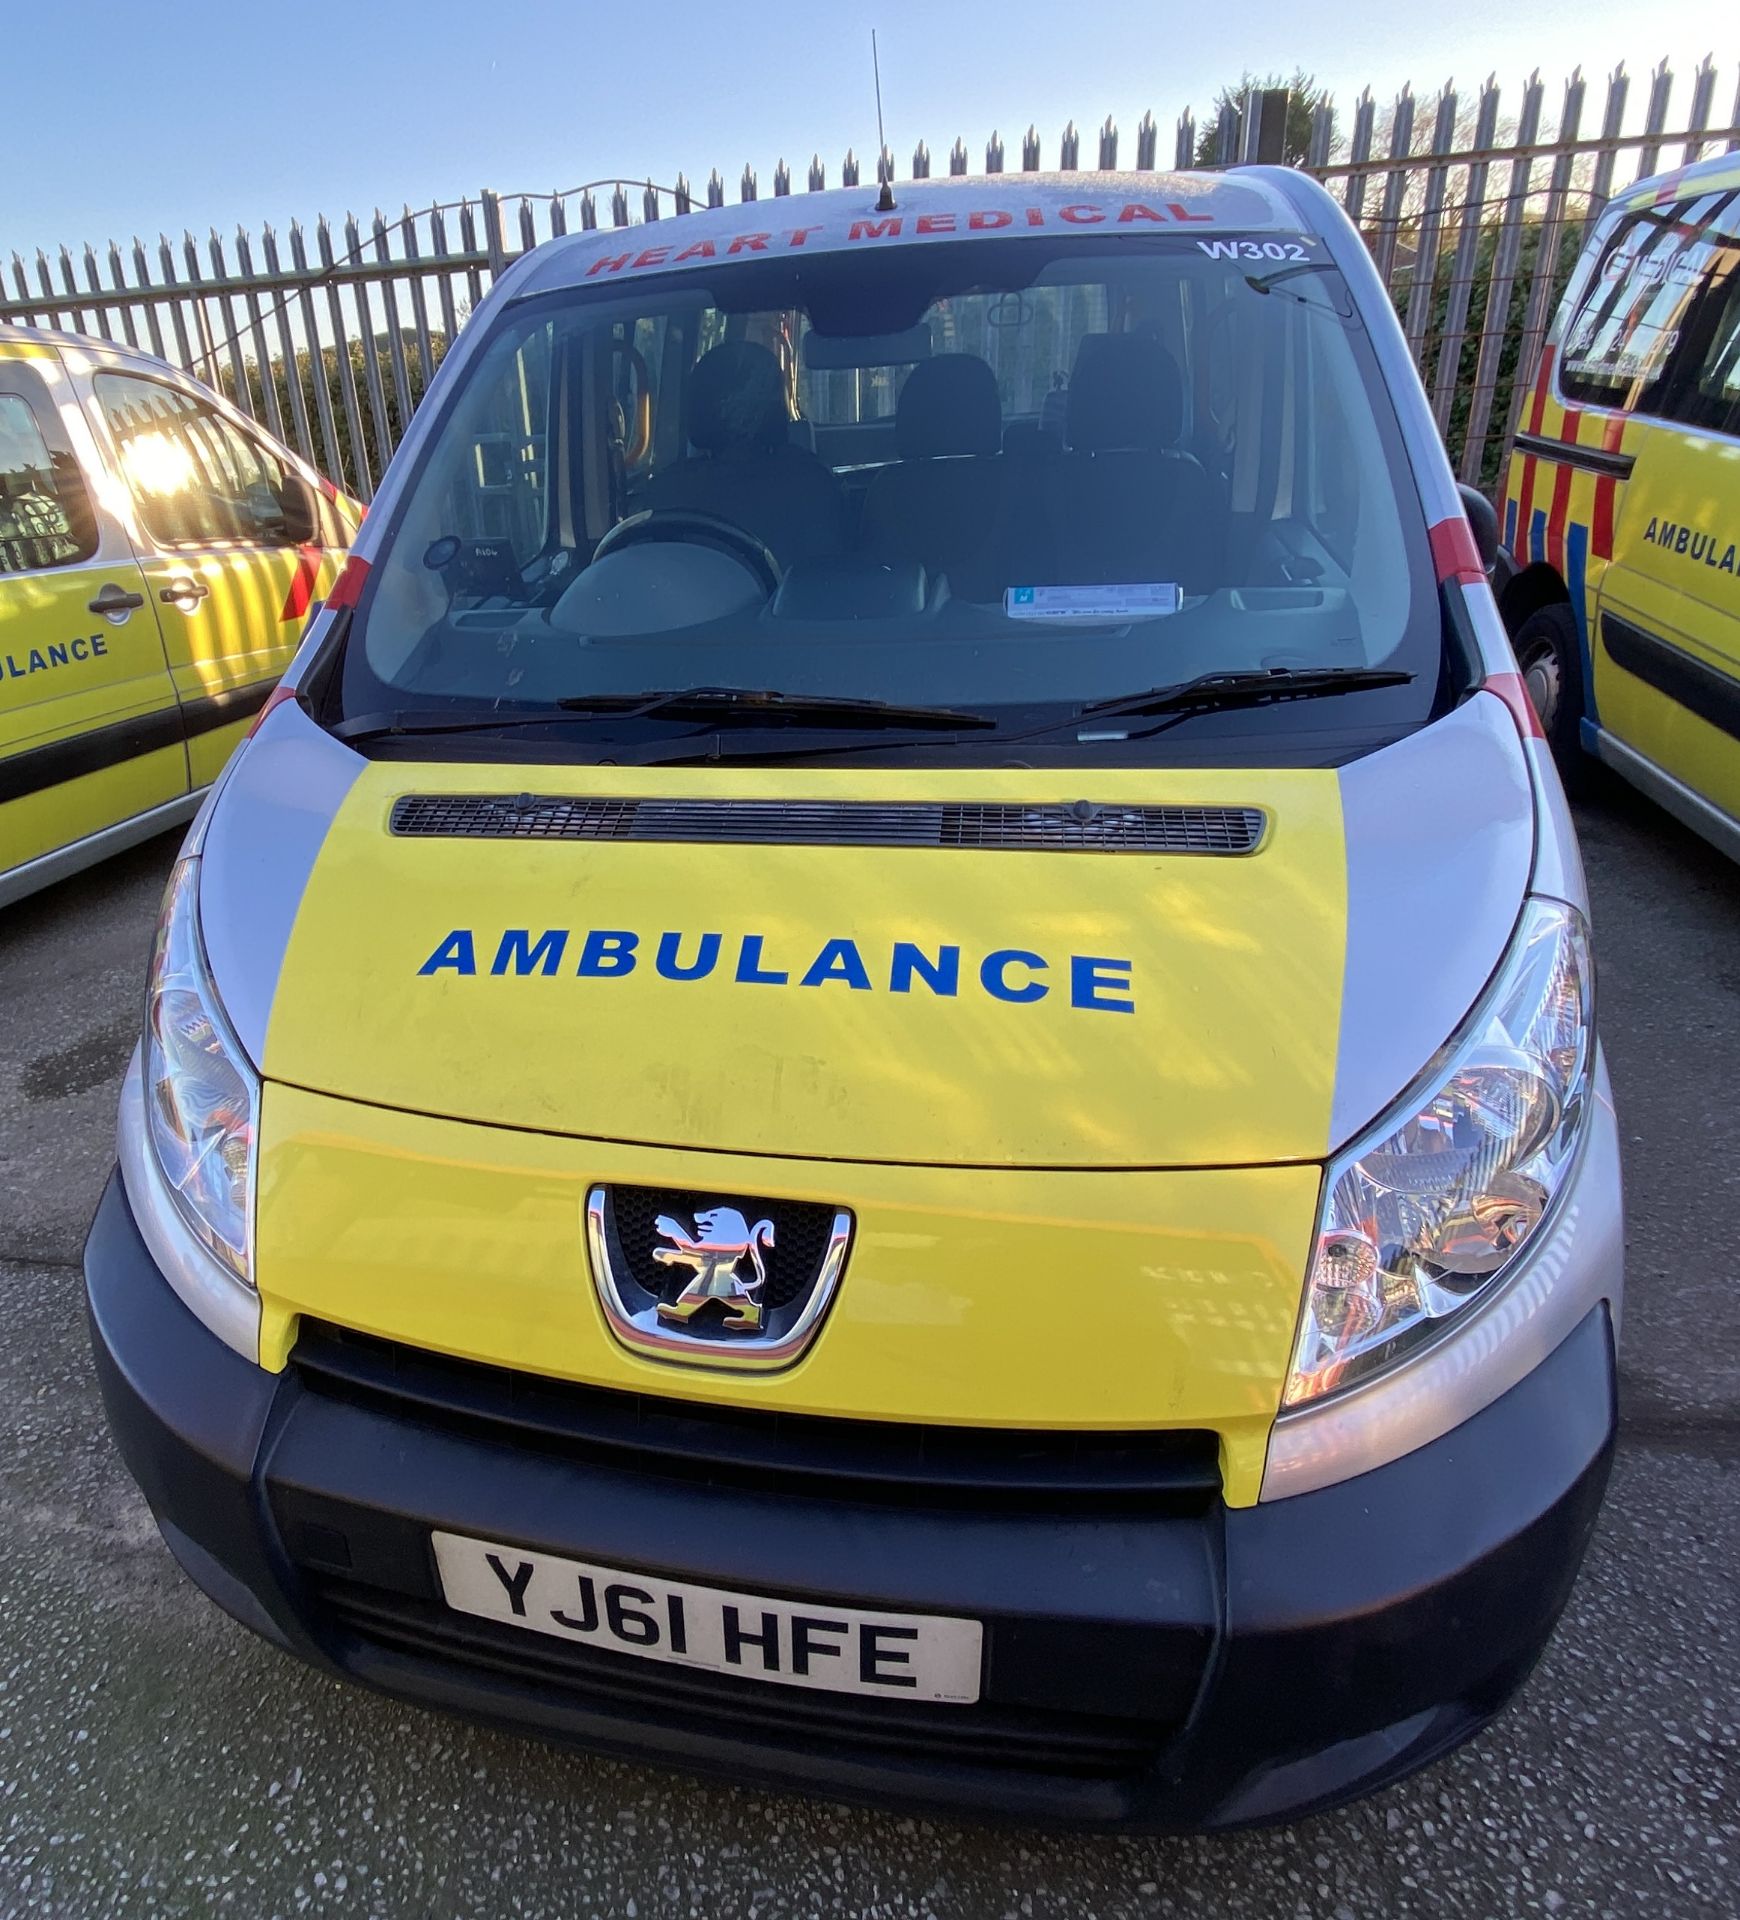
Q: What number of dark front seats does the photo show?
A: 3